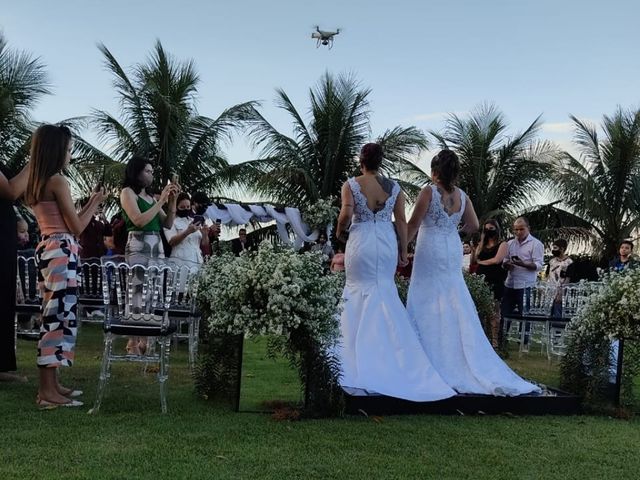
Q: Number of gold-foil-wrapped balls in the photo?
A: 0